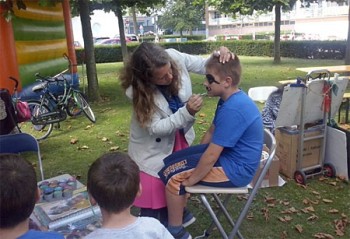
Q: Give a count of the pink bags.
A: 1